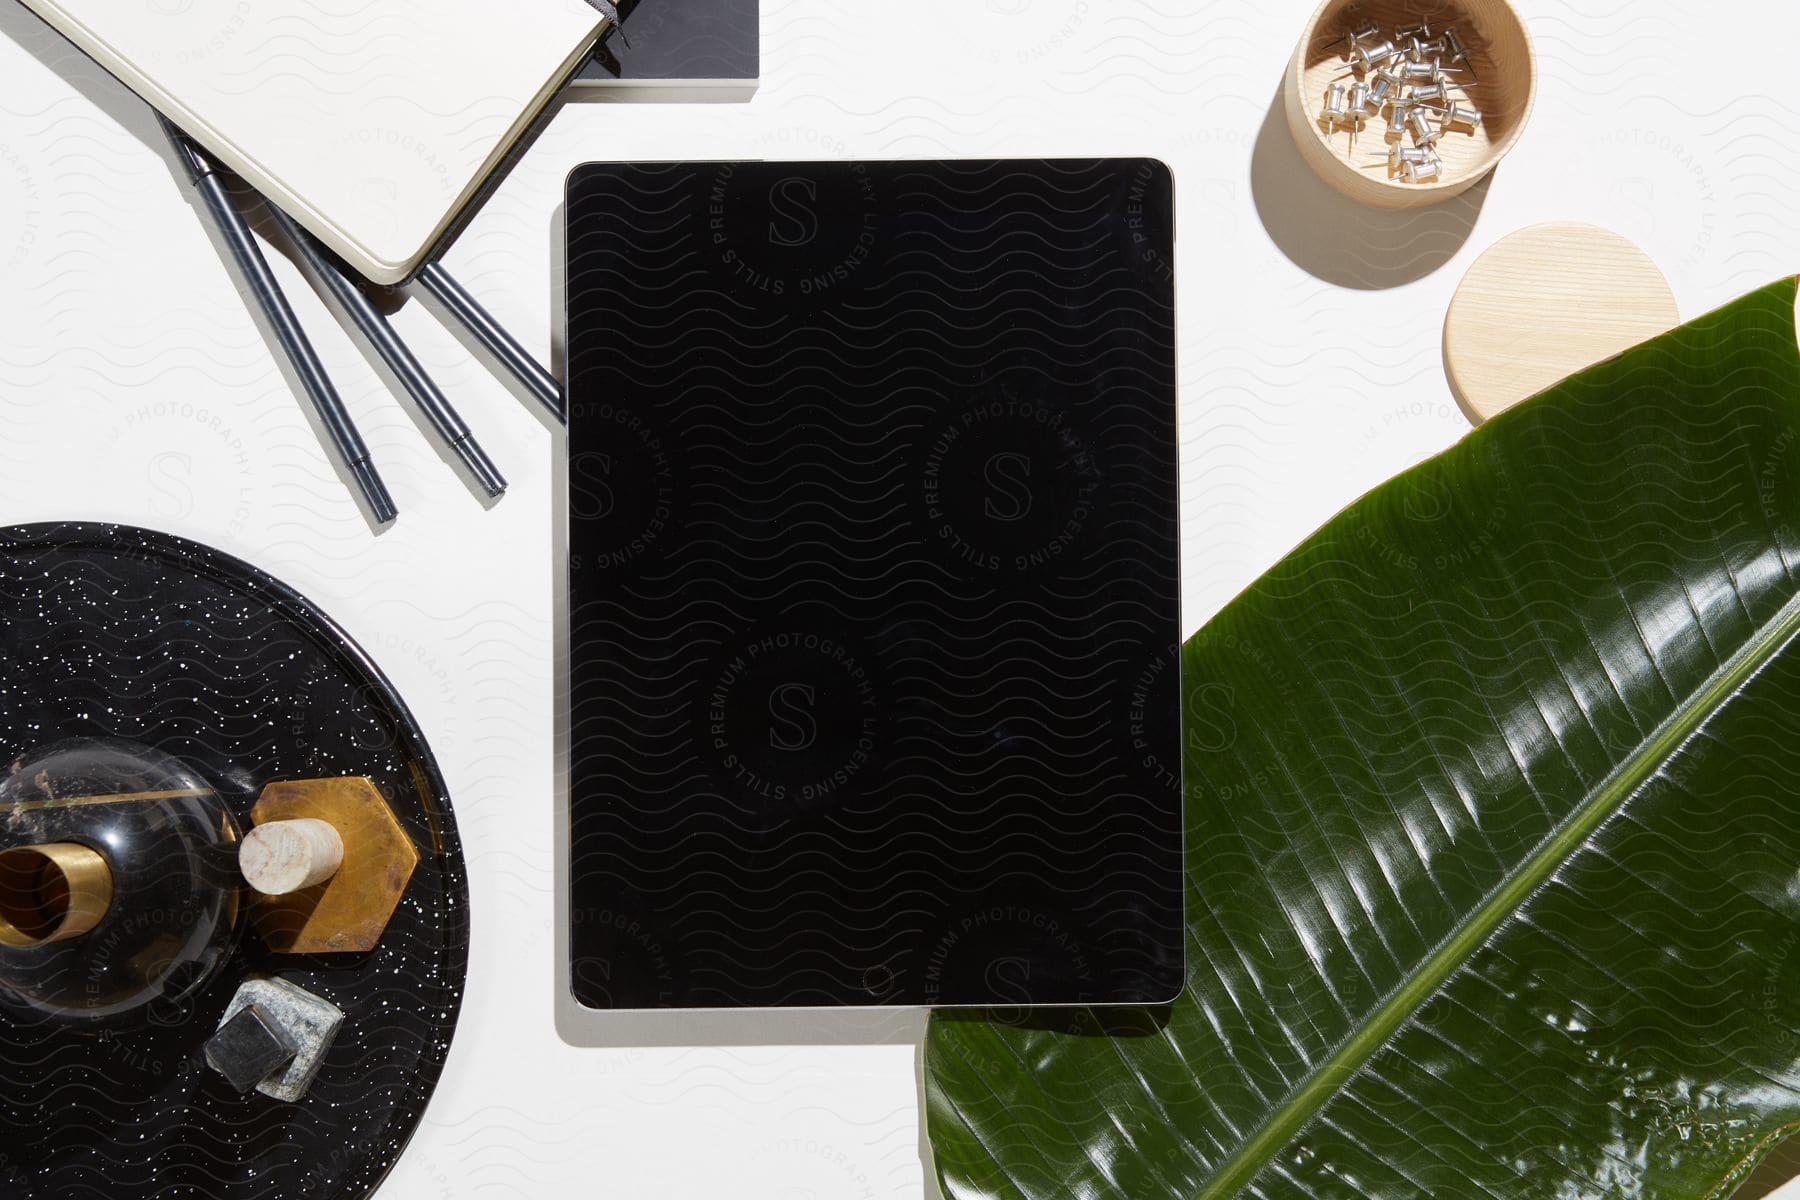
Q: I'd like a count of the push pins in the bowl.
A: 15